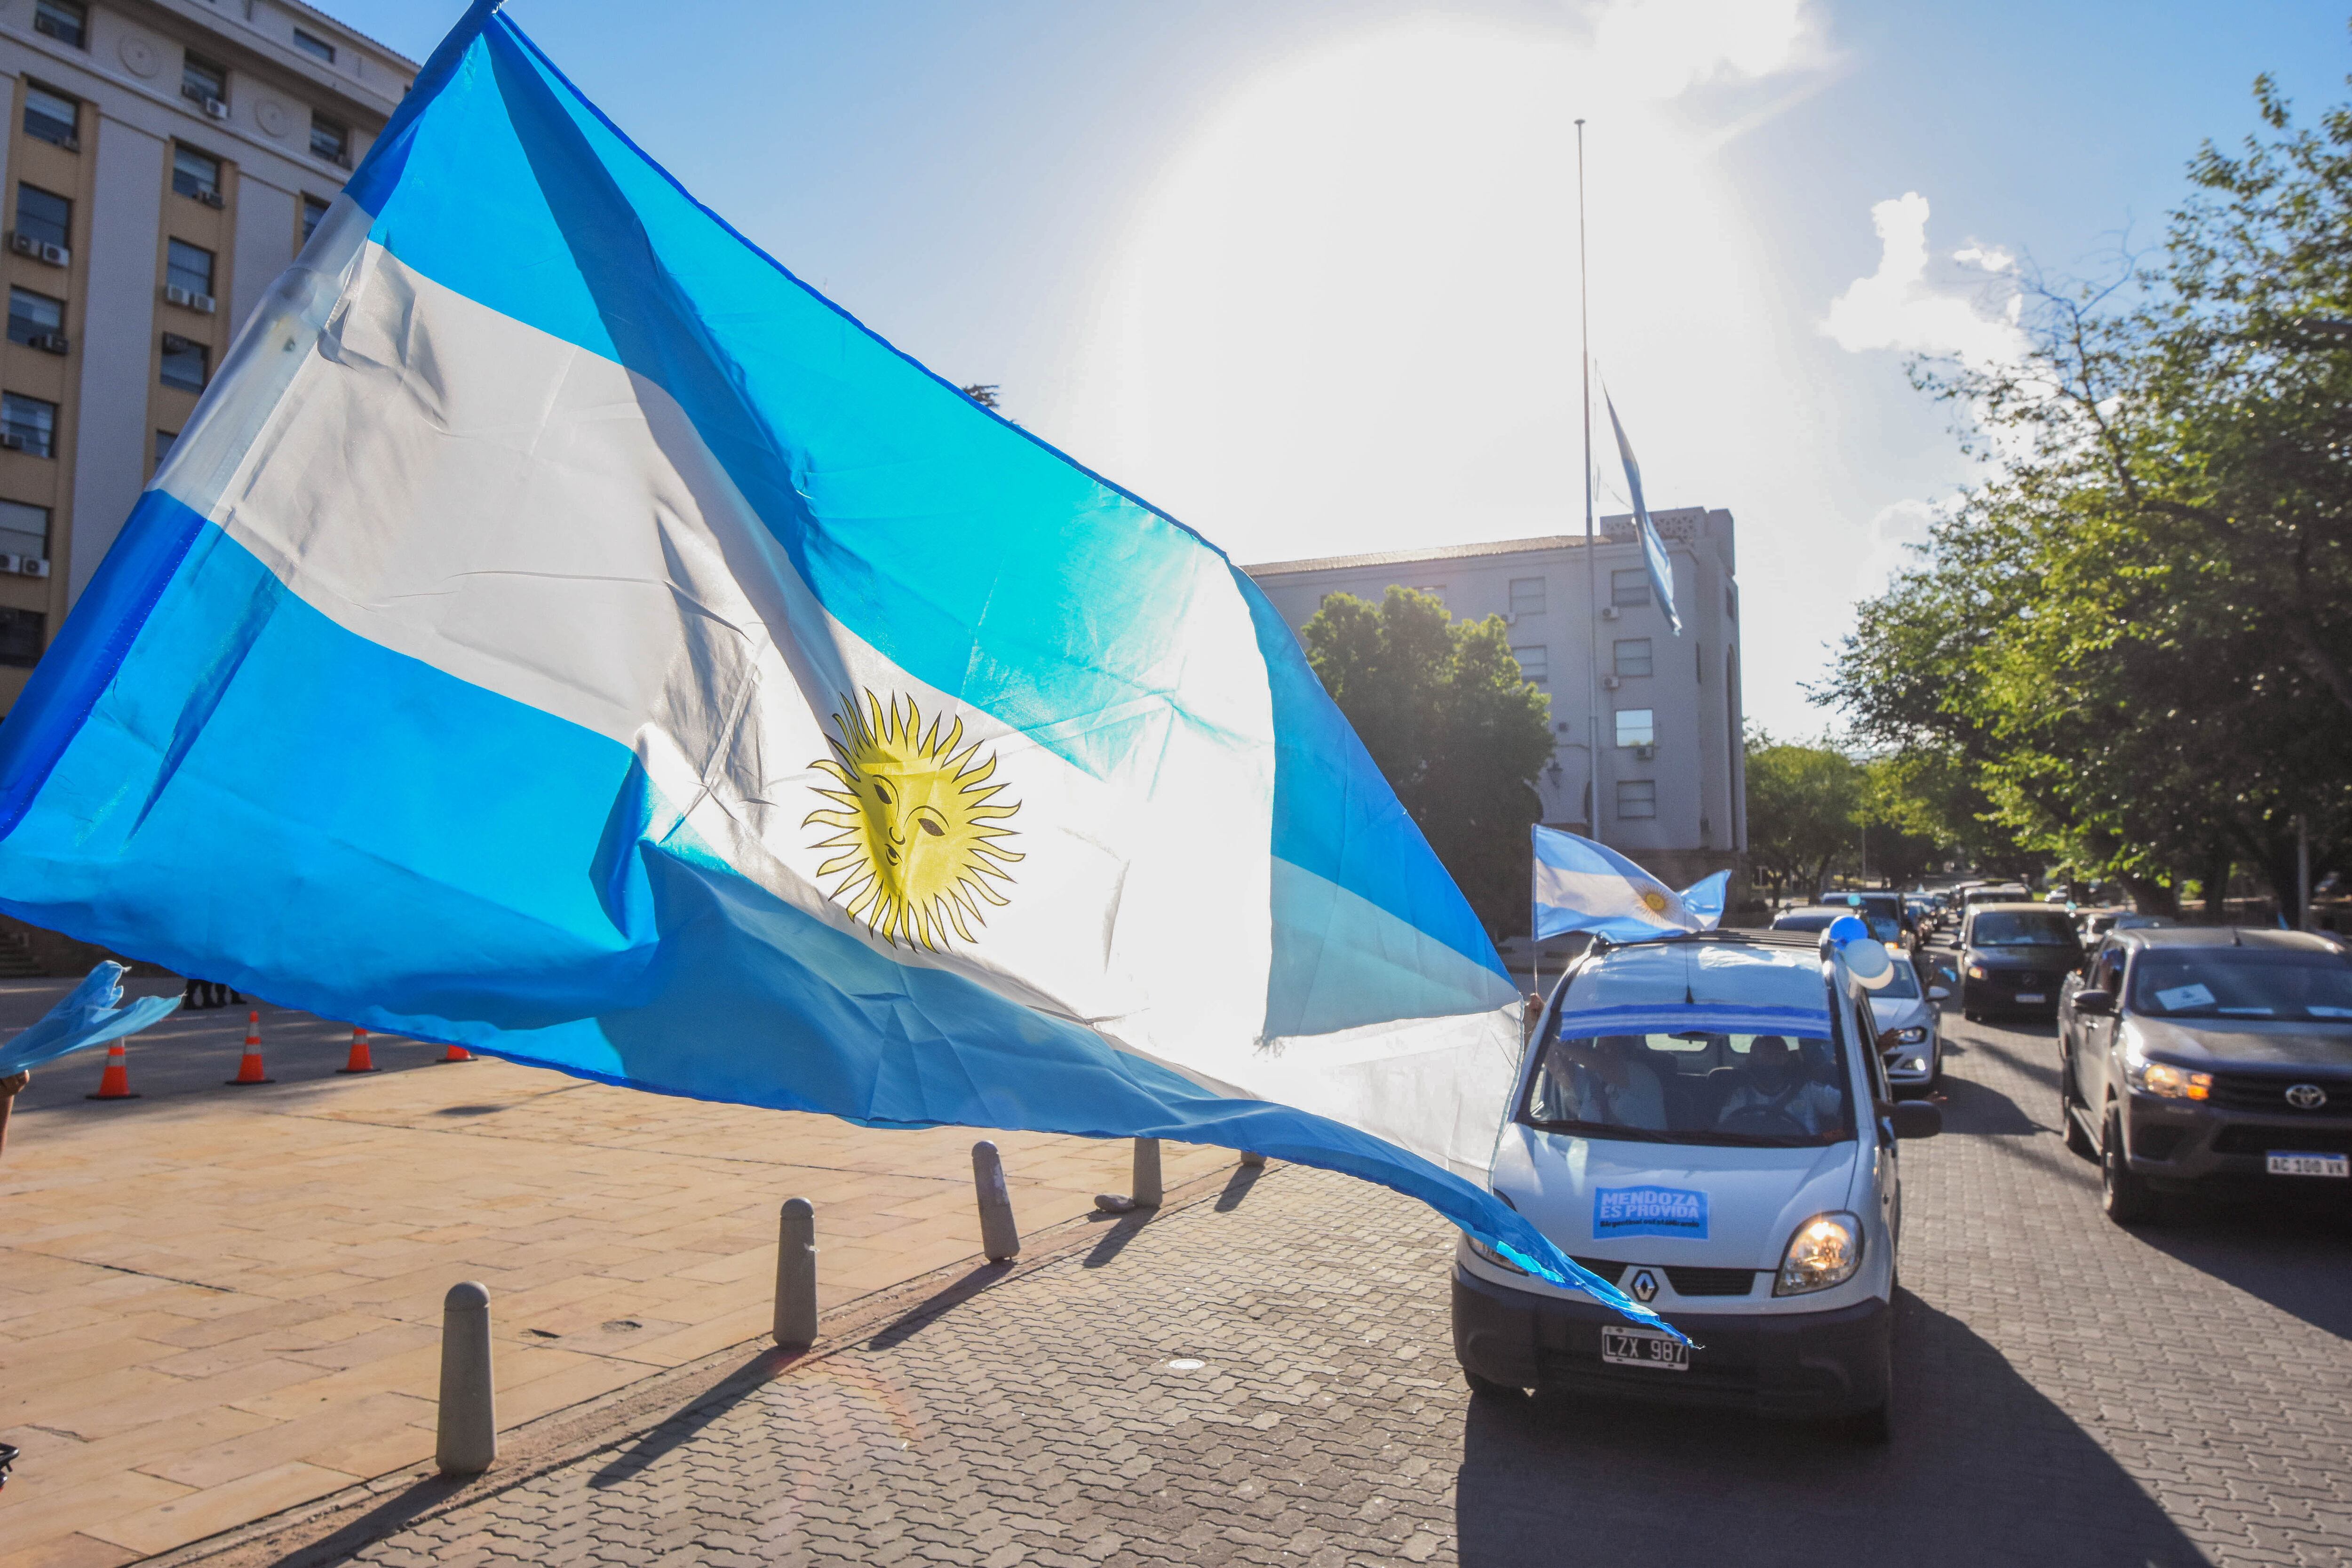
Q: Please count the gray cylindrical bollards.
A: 5